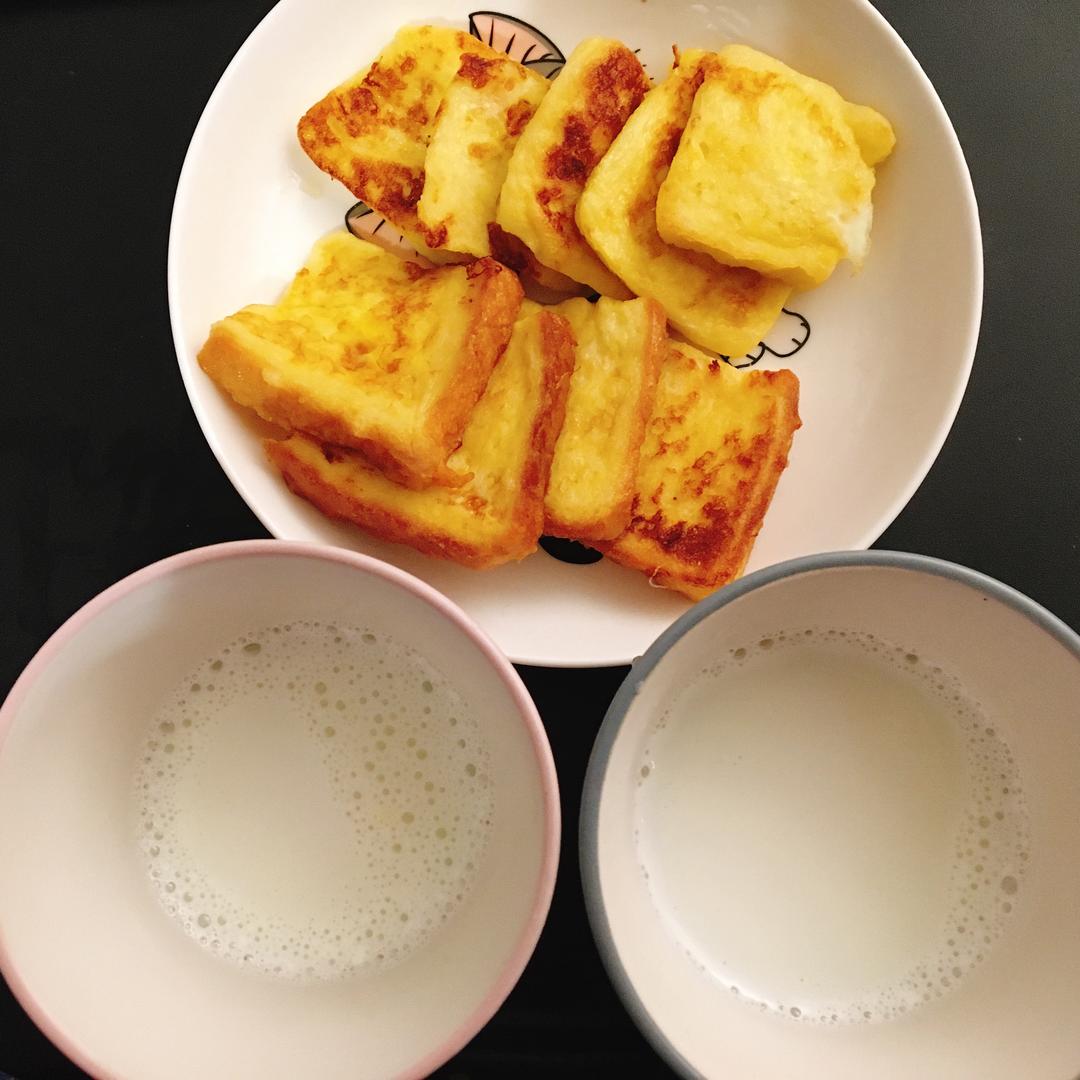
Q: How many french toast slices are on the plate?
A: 9